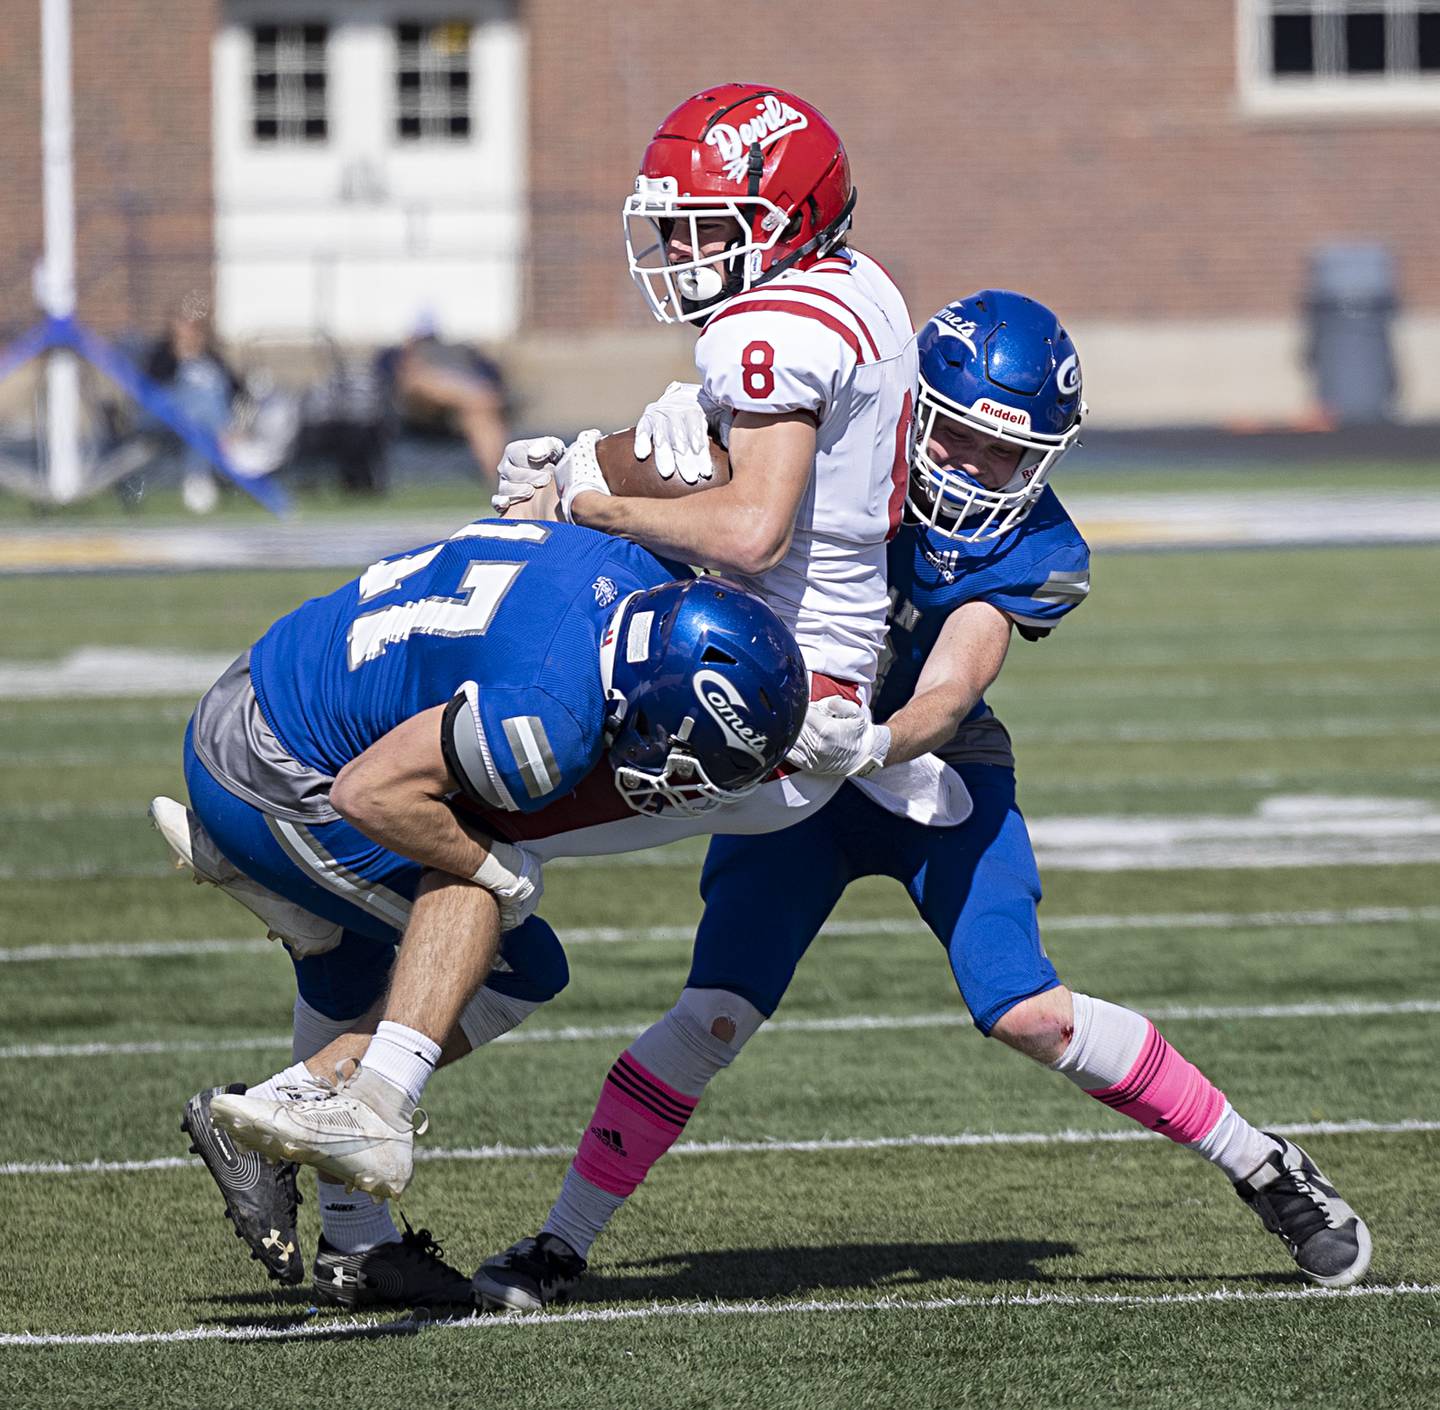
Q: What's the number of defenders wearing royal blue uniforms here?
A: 2